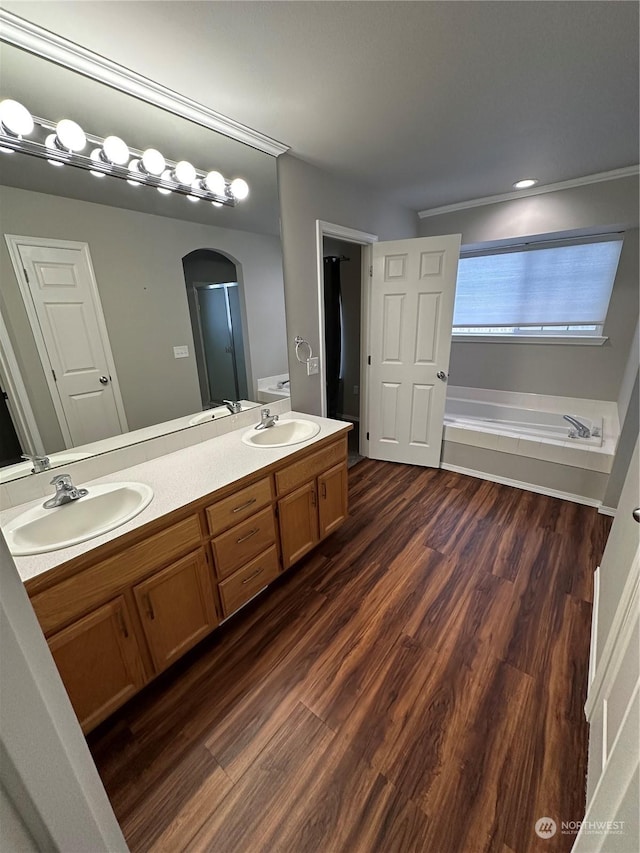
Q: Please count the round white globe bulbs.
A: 7